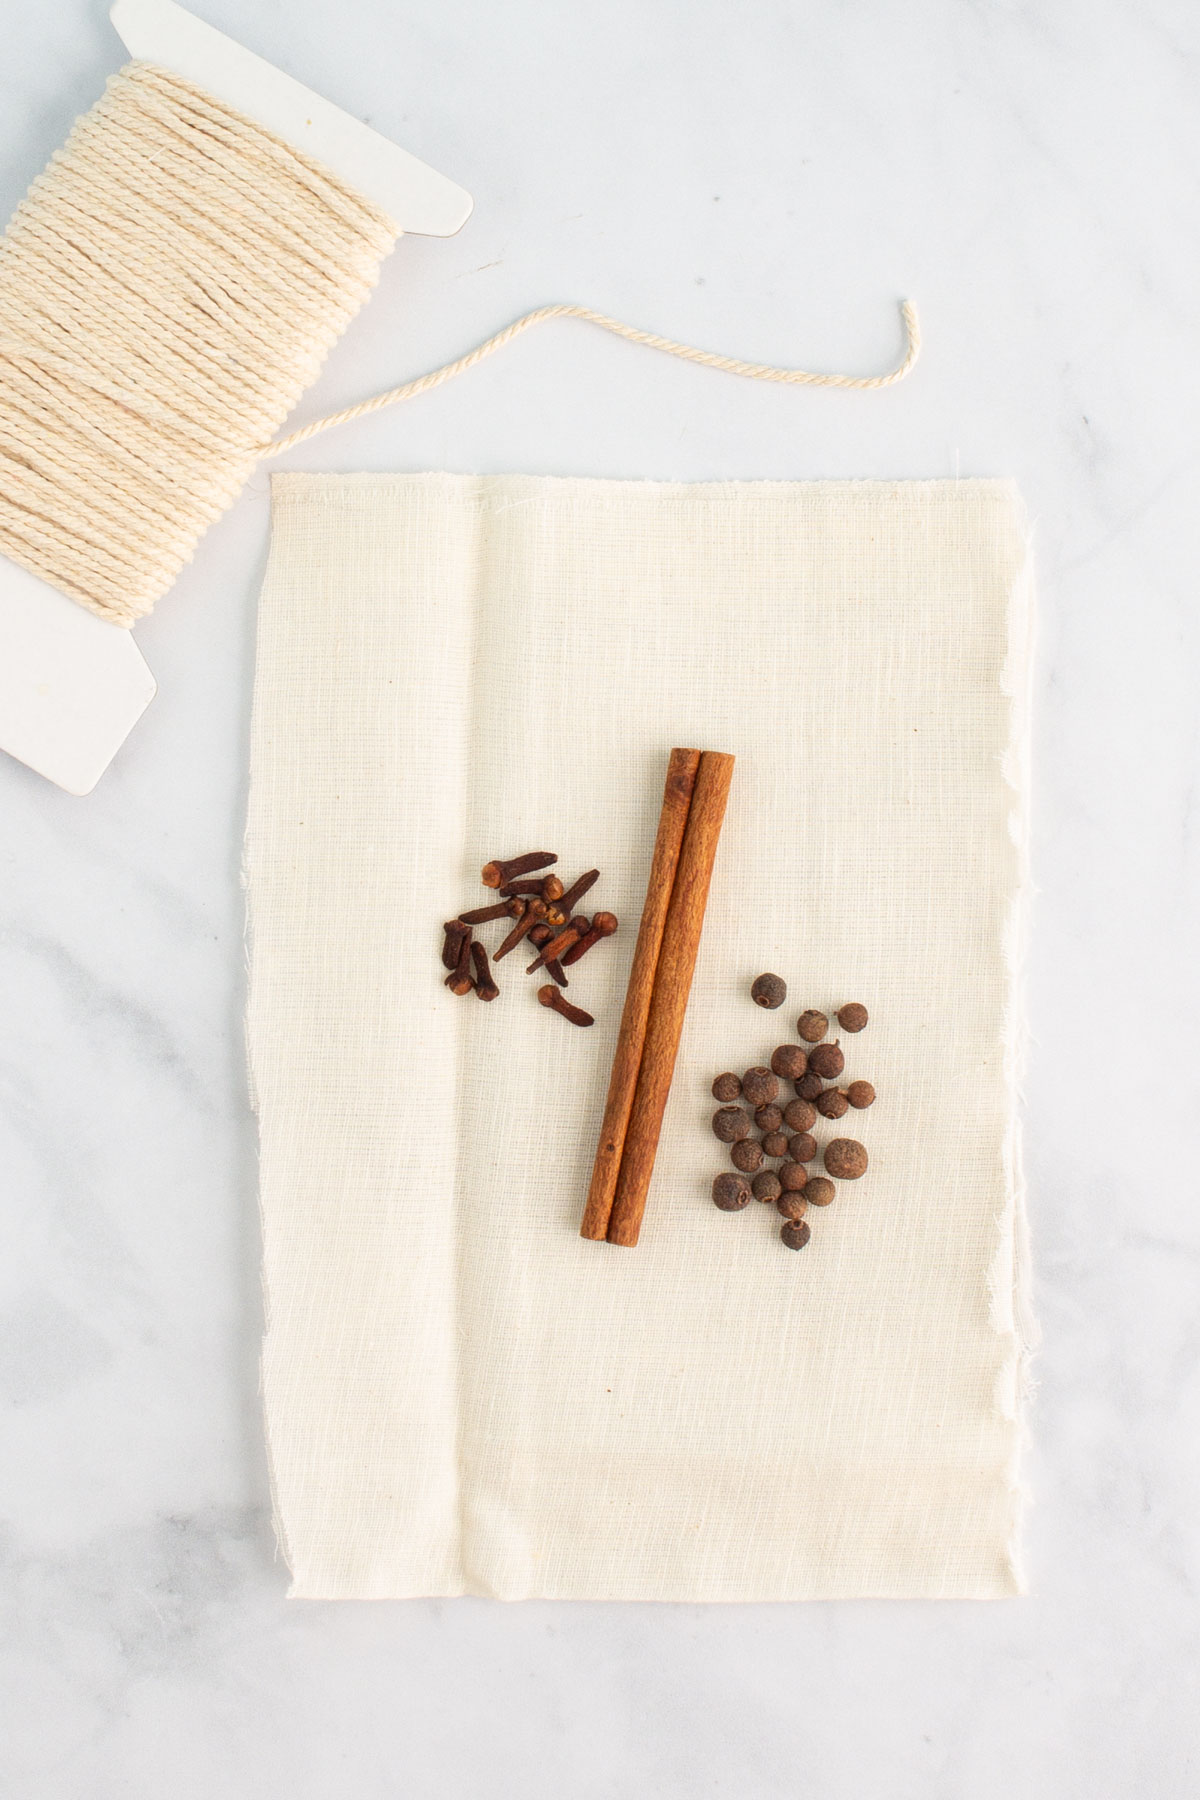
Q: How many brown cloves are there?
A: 12